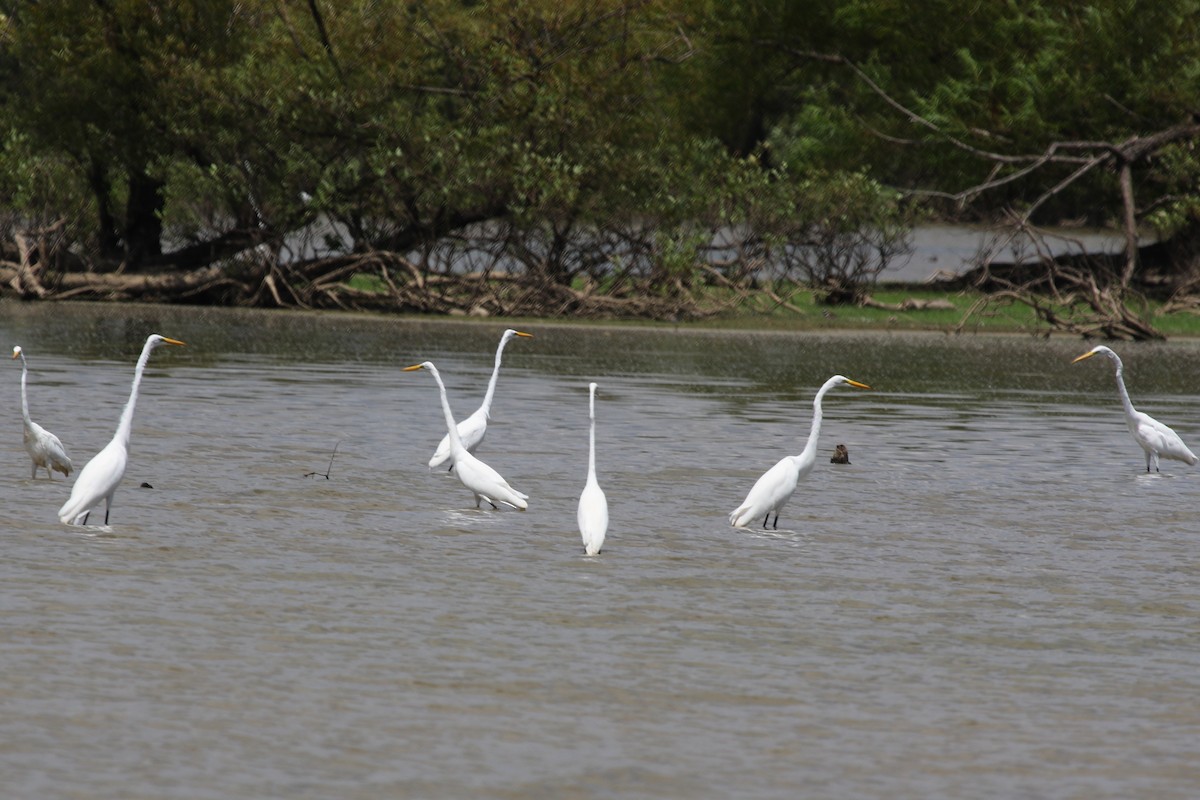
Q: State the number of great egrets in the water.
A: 7